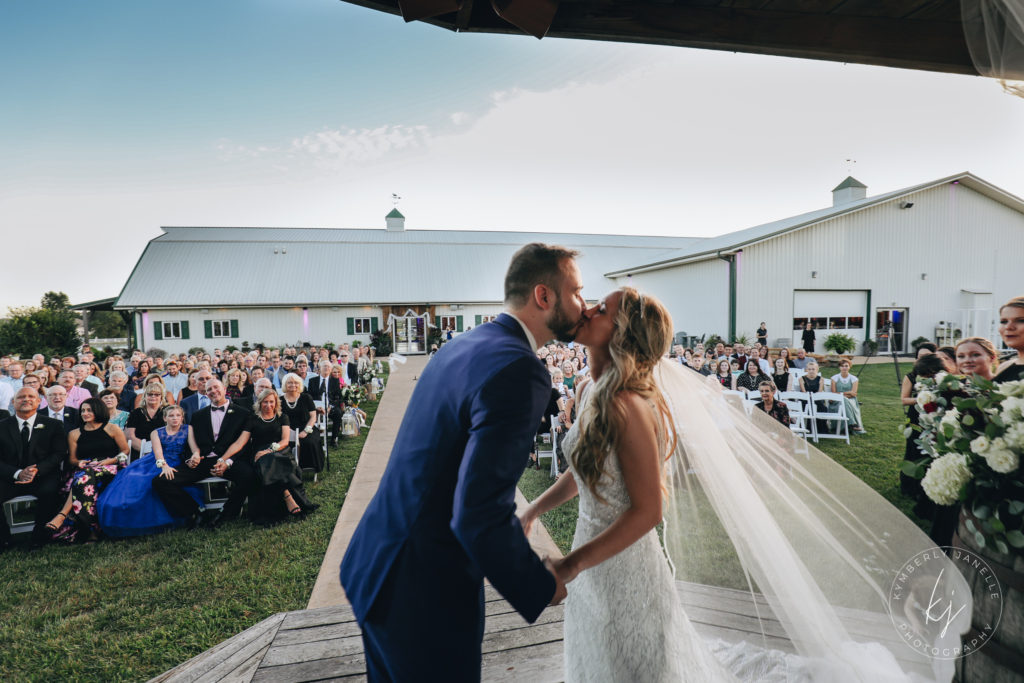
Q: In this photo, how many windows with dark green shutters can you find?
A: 5